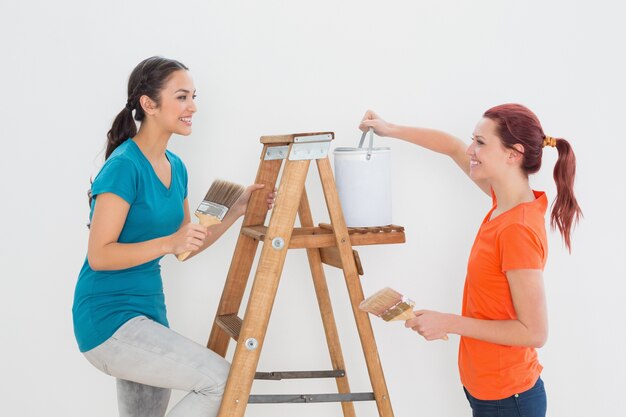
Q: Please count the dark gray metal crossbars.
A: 2